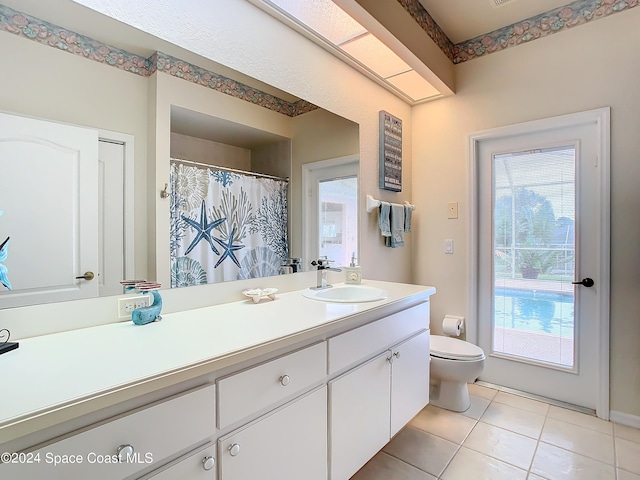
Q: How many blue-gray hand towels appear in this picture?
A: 3